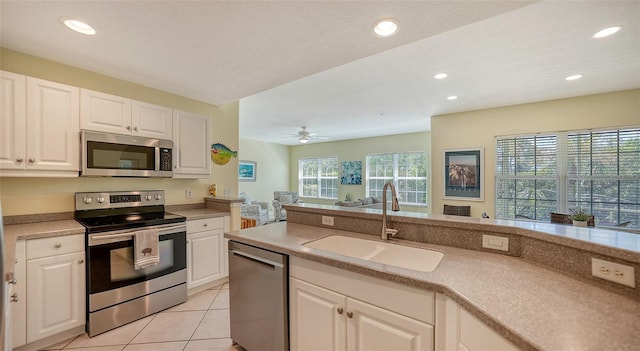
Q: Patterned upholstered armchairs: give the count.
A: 2